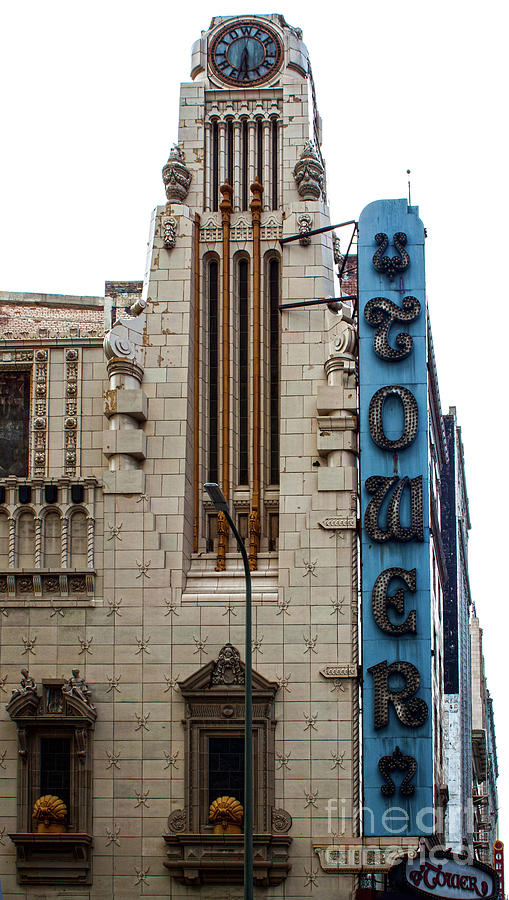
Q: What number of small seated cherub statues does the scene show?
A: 2